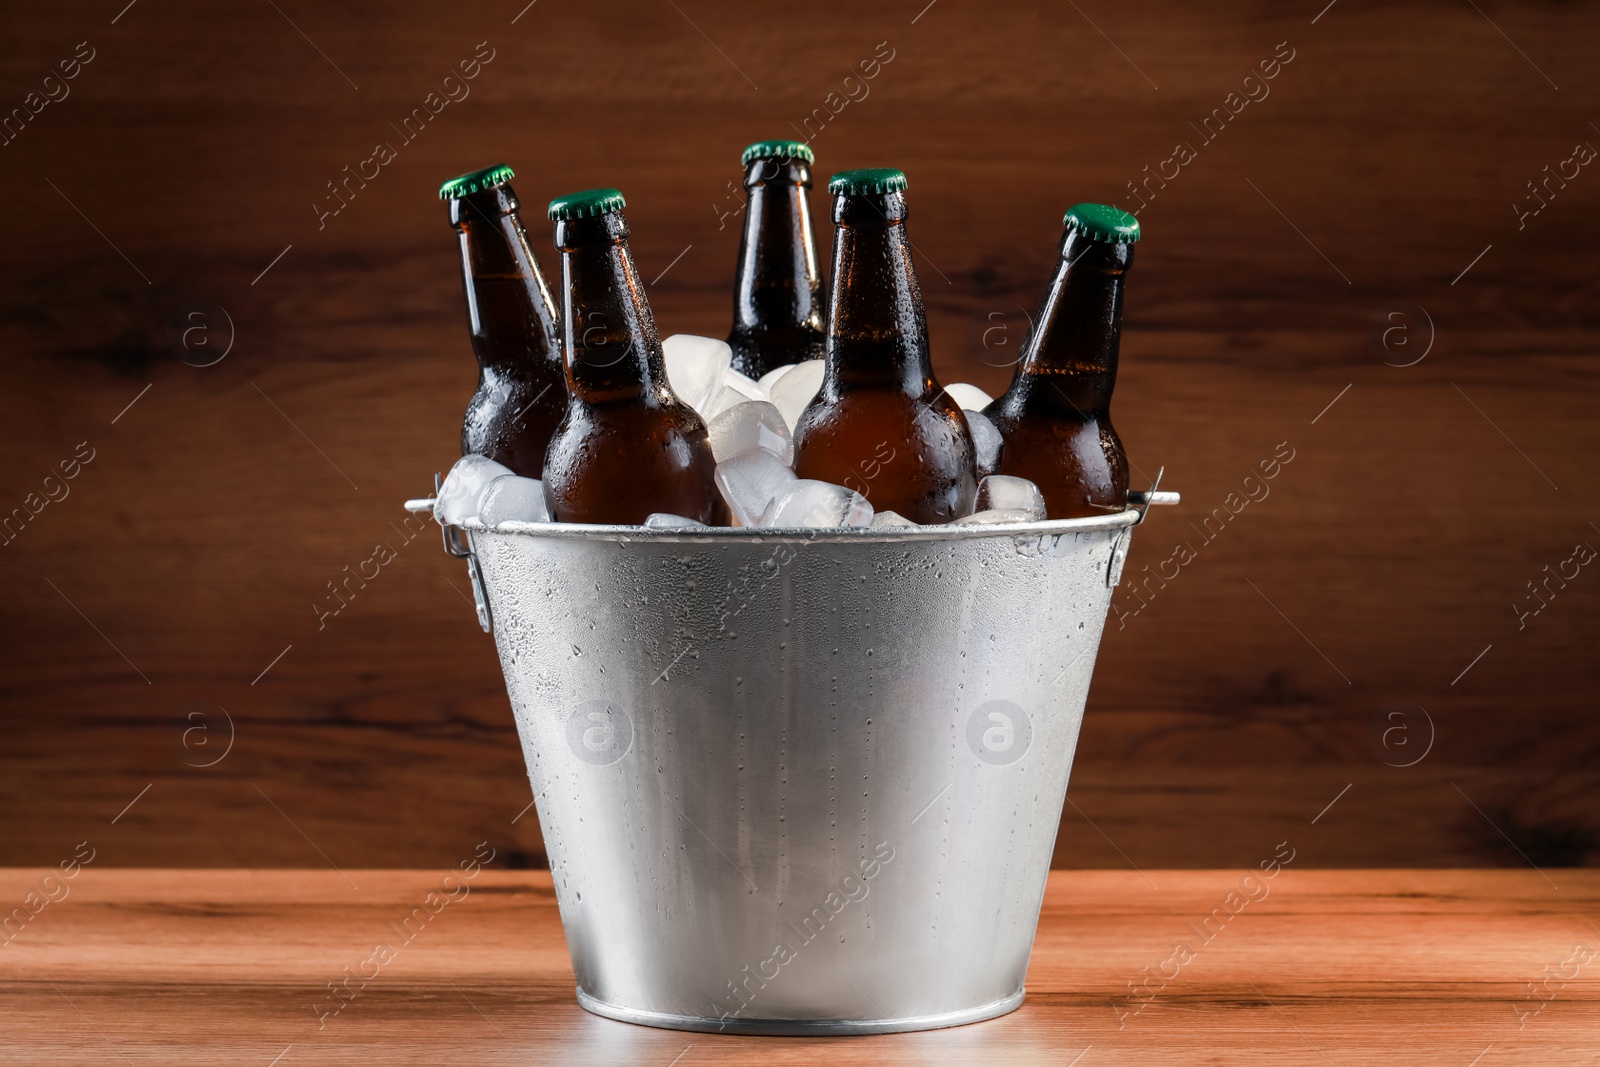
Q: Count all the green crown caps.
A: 5